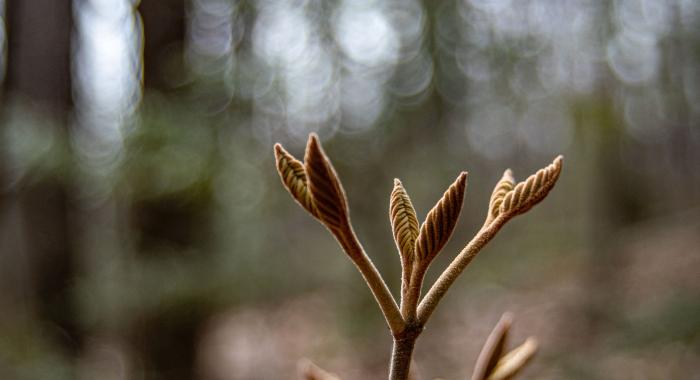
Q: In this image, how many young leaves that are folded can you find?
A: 6